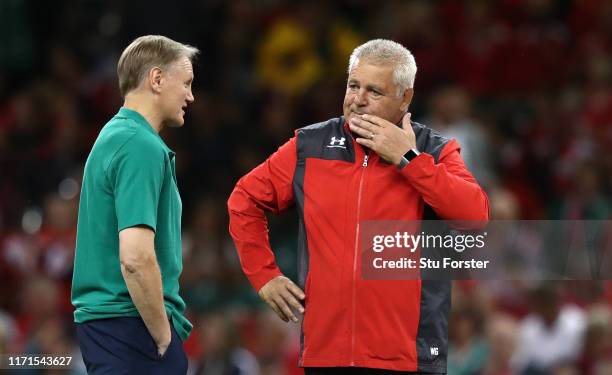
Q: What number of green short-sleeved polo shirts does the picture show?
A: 1